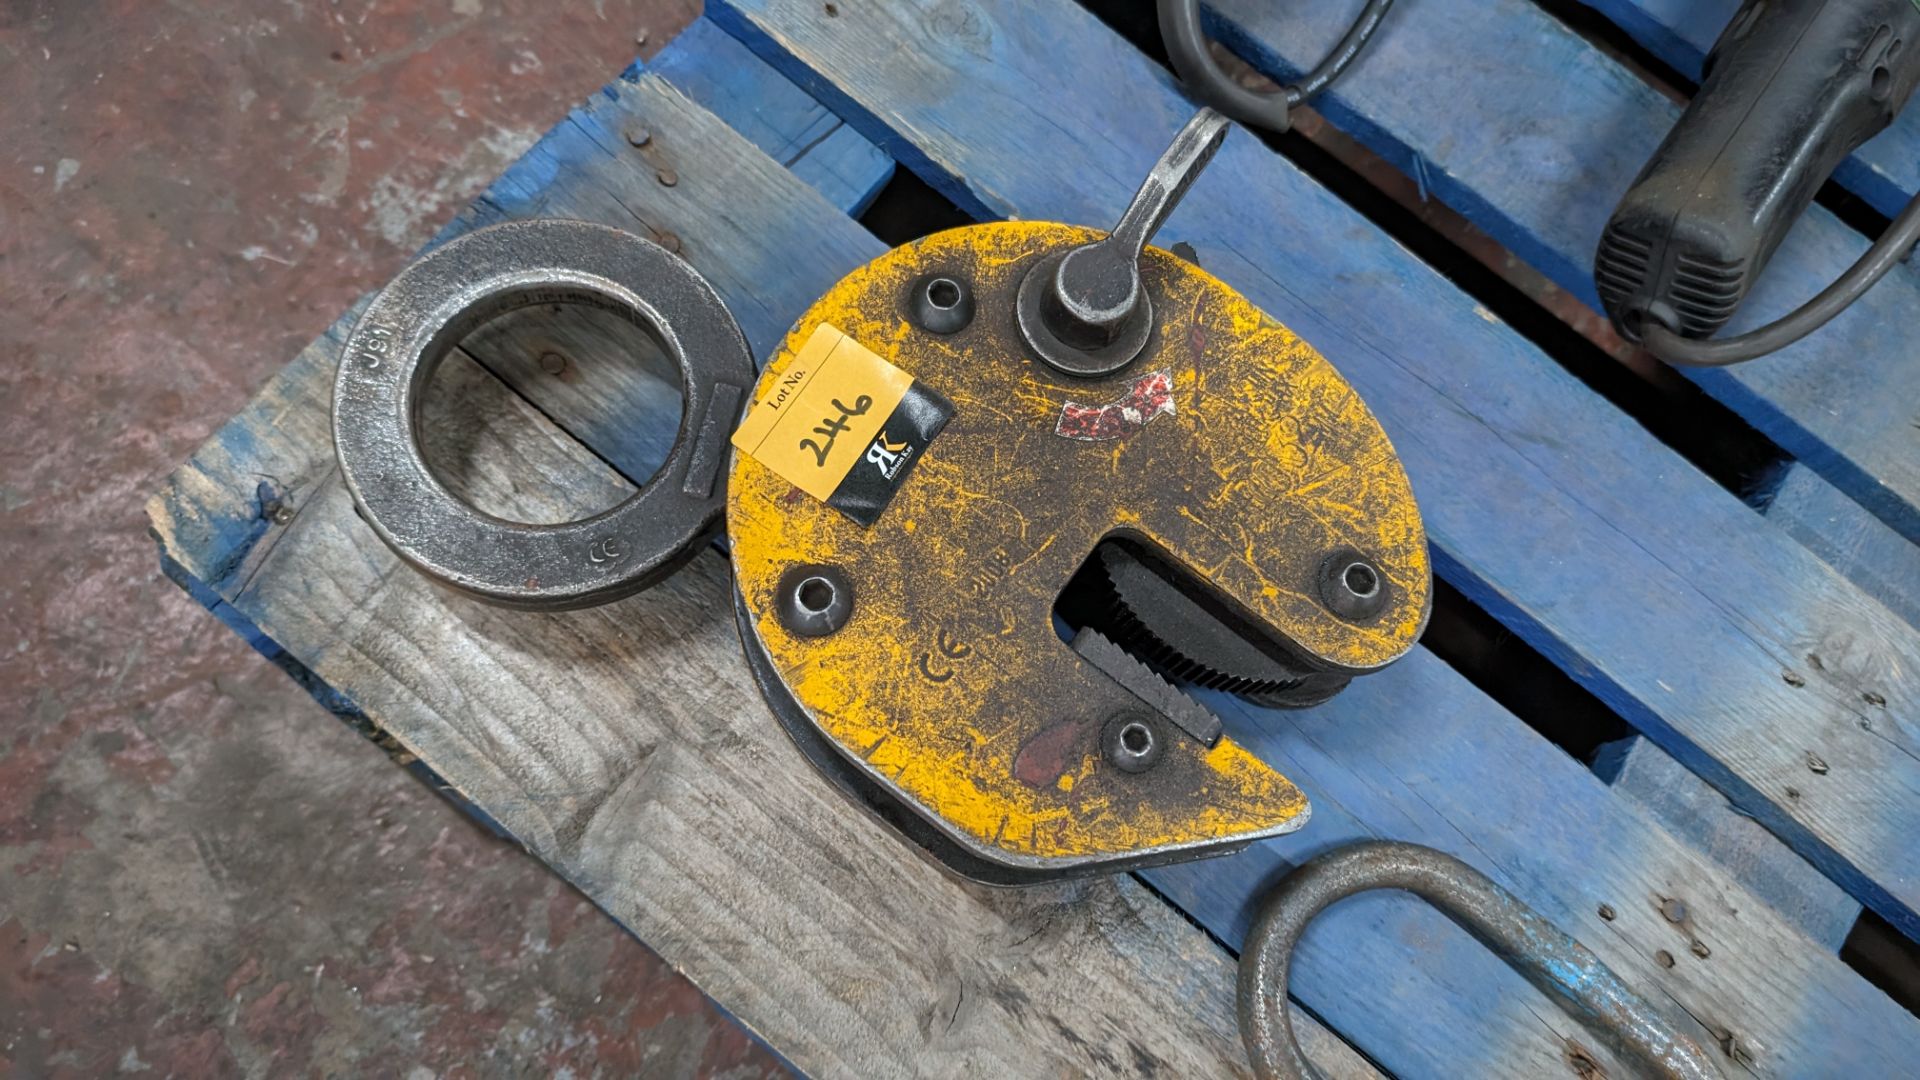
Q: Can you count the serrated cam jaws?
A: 2